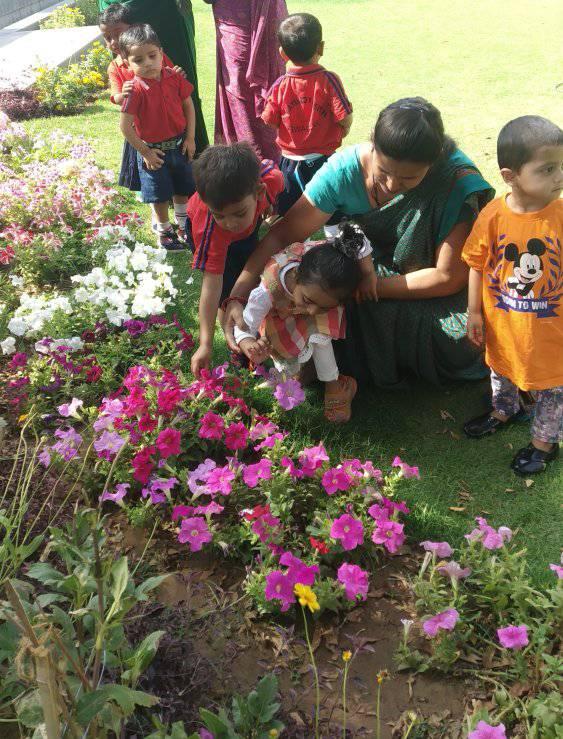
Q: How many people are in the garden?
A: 9